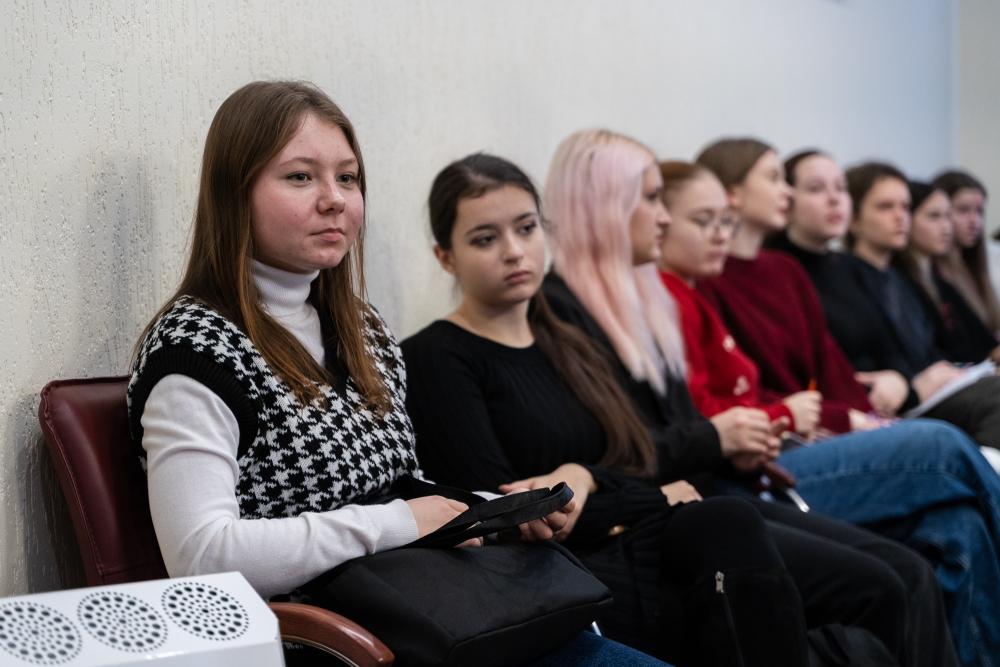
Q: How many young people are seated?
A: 9